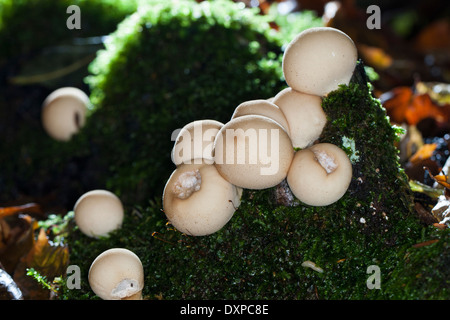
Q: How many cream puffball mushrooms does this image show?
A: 10